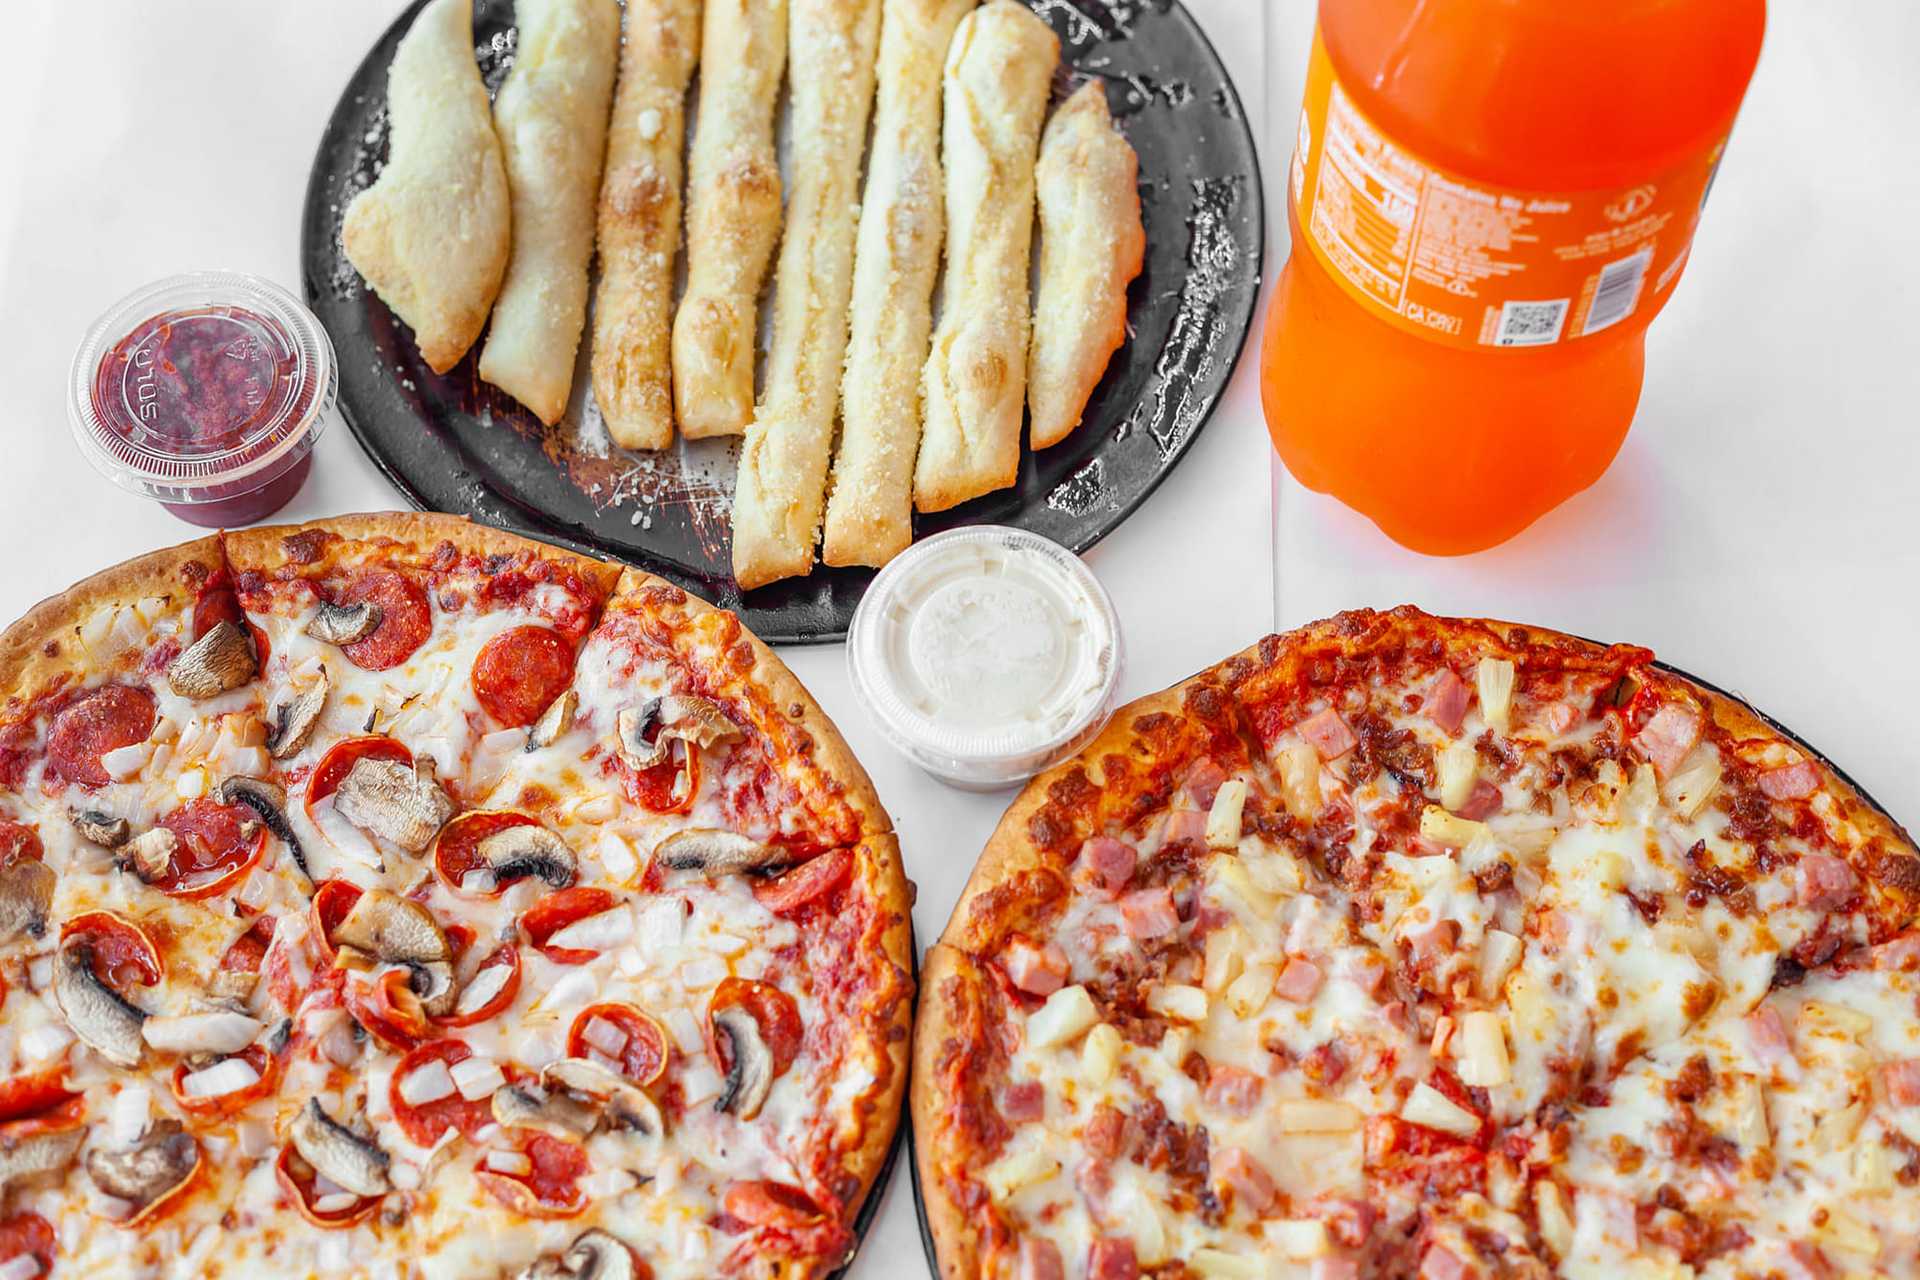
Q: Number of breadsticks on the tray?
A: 8